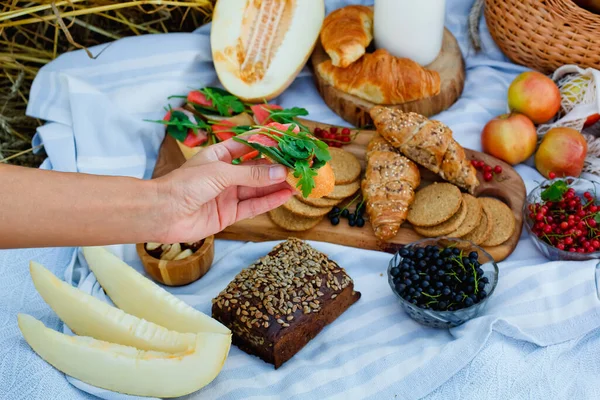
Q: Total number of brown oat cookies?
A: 10